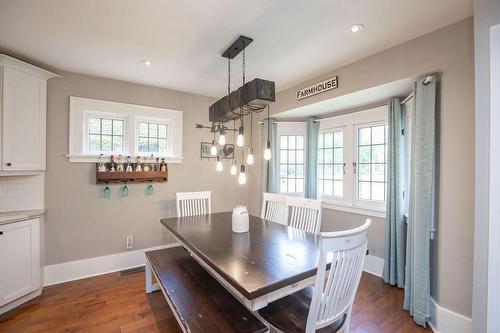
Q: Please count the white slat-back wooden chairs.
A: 4